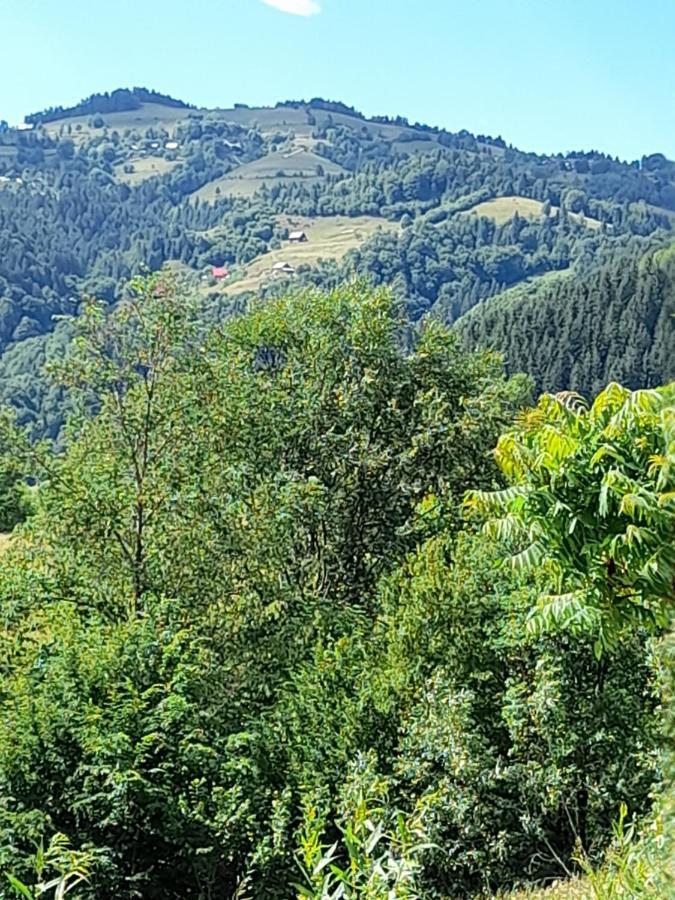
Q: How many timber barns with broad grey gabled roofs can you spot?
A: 2